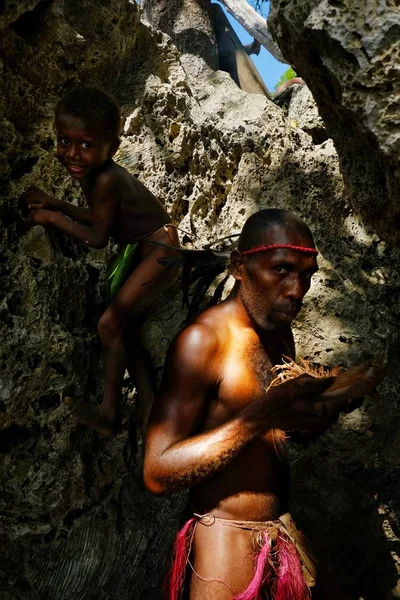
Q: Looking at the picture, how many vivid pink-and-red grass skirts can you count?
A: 1